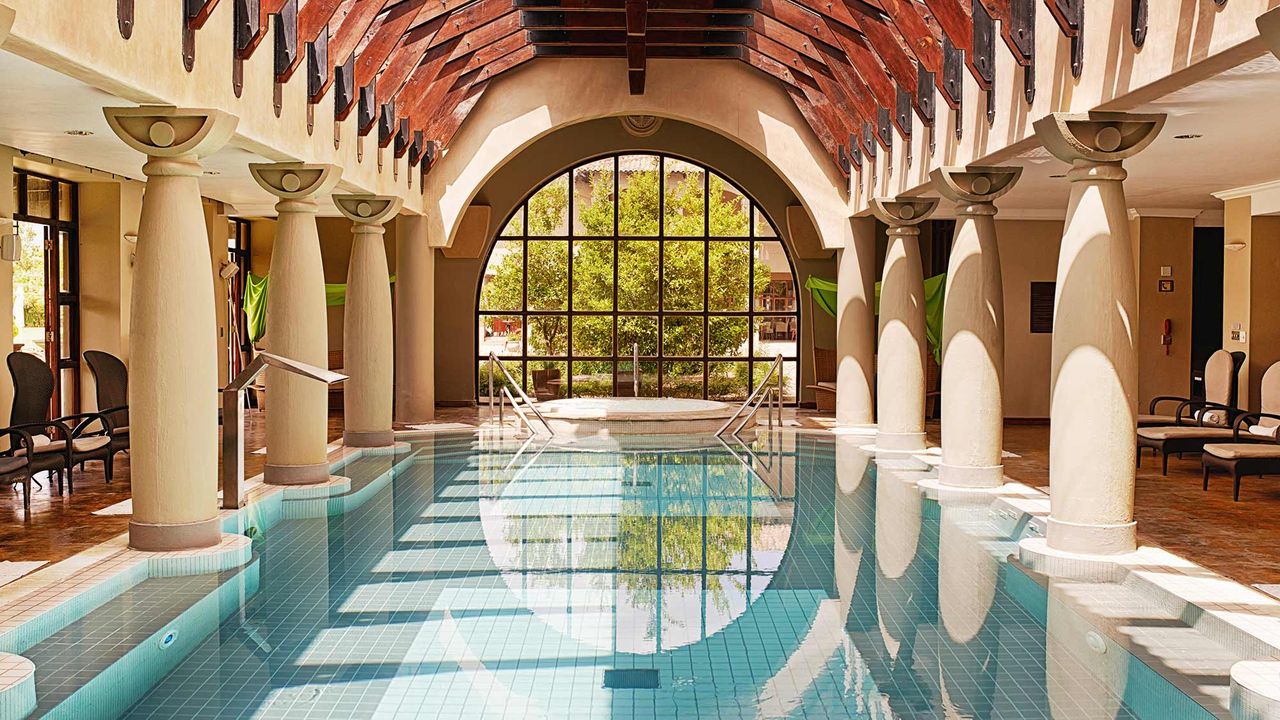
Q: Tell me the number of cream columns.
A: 8